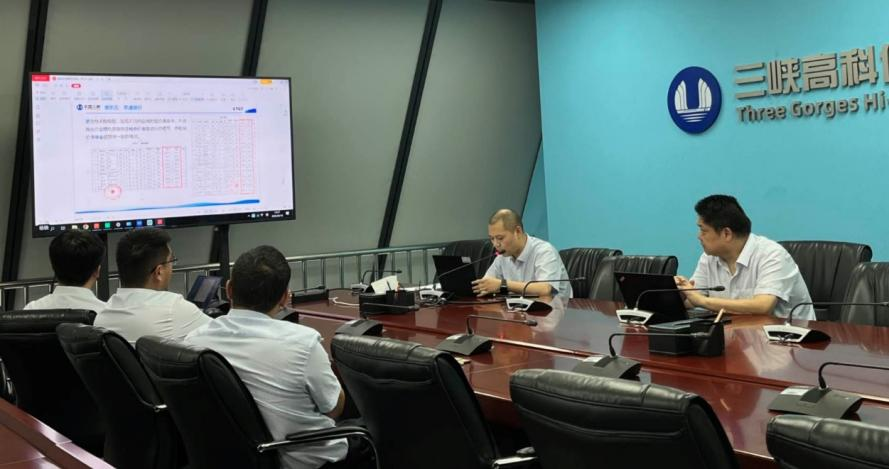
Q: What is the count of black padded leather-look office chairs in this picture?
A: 11